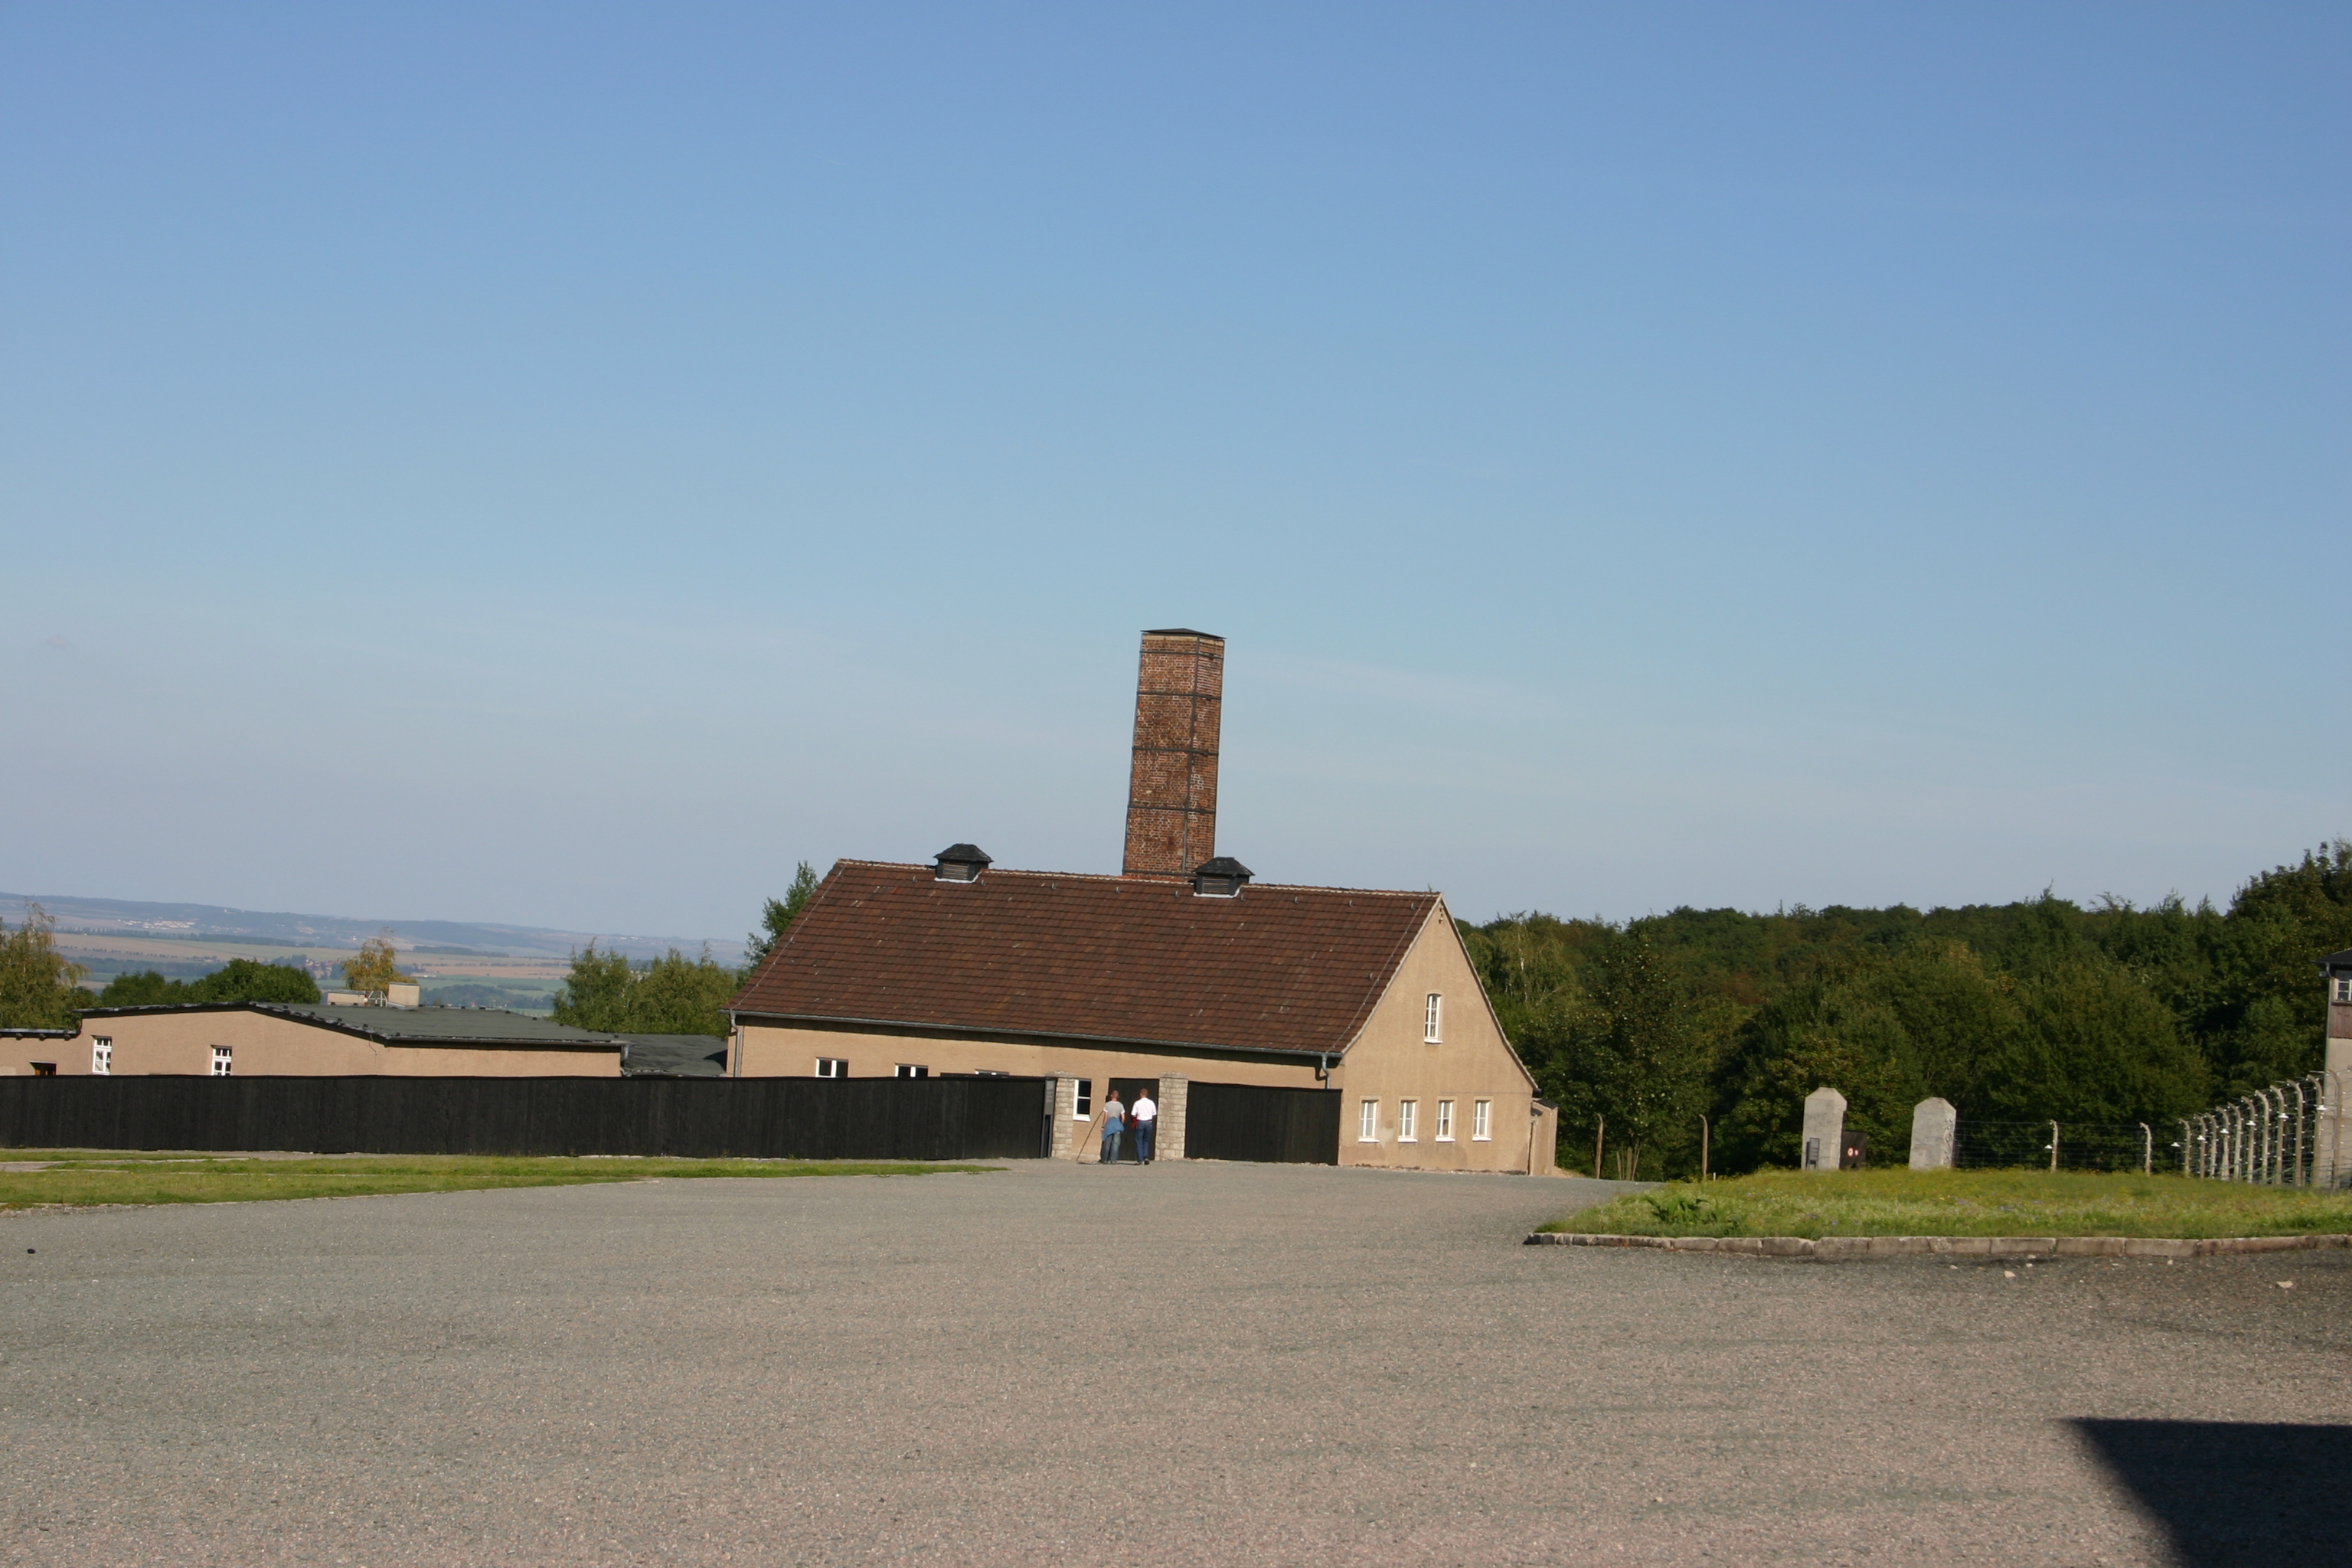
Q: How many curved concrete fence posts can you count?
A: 15